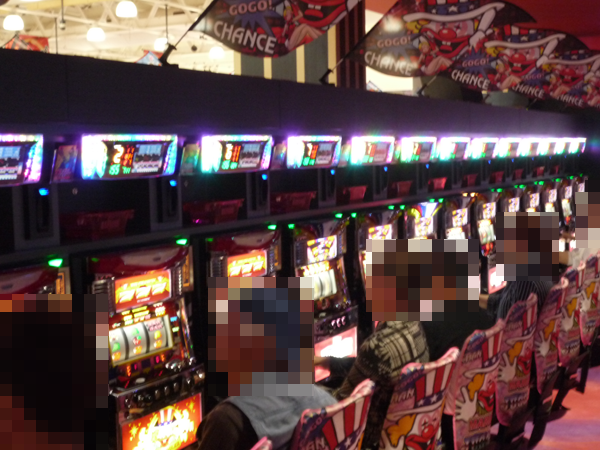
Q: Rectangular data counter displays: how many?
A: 13